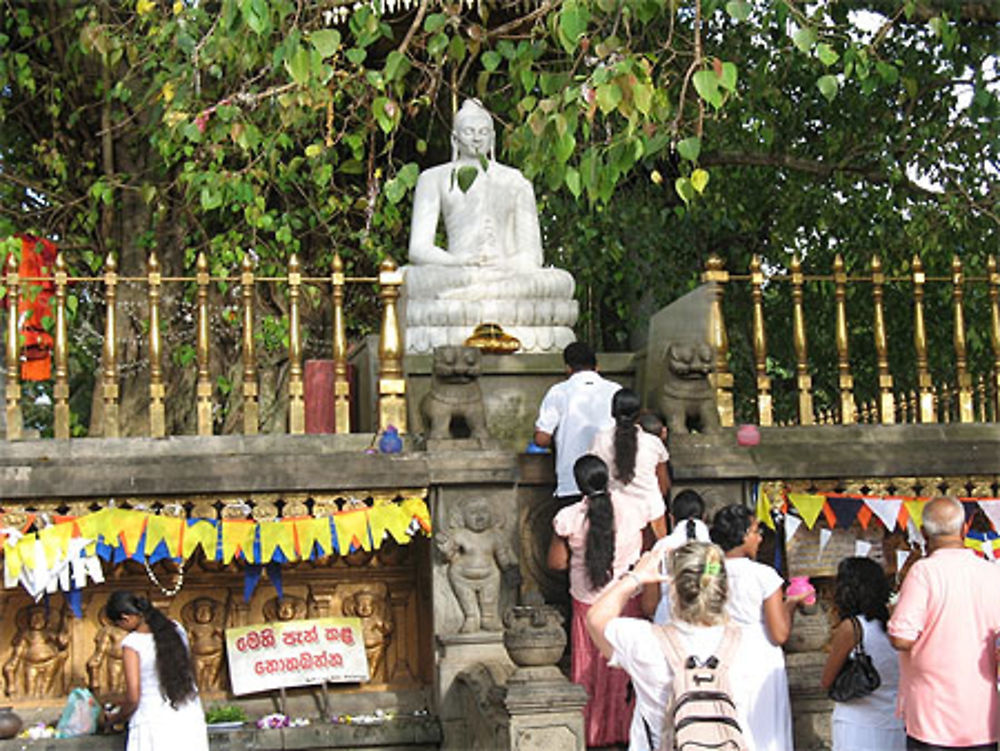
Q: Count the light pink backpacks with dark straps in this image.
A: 1